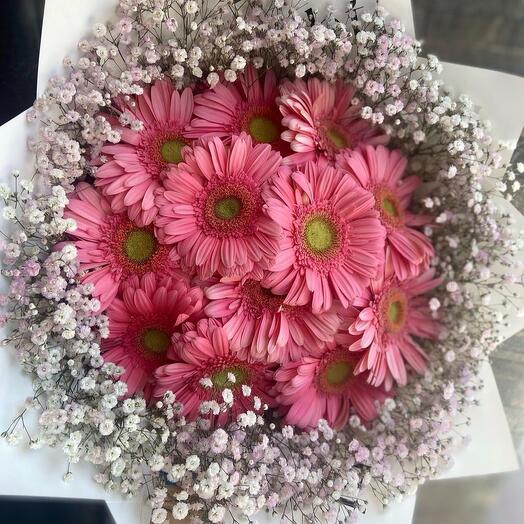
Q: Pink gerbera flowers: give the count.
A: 12